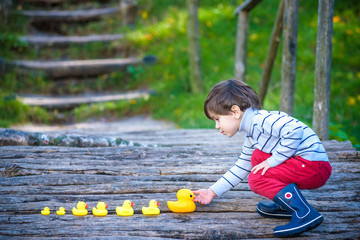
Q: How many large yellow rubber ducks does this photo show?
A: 1